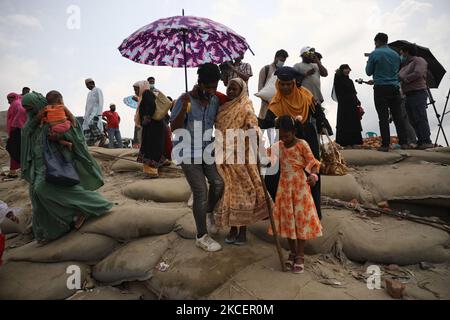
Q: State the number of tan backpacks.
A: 1